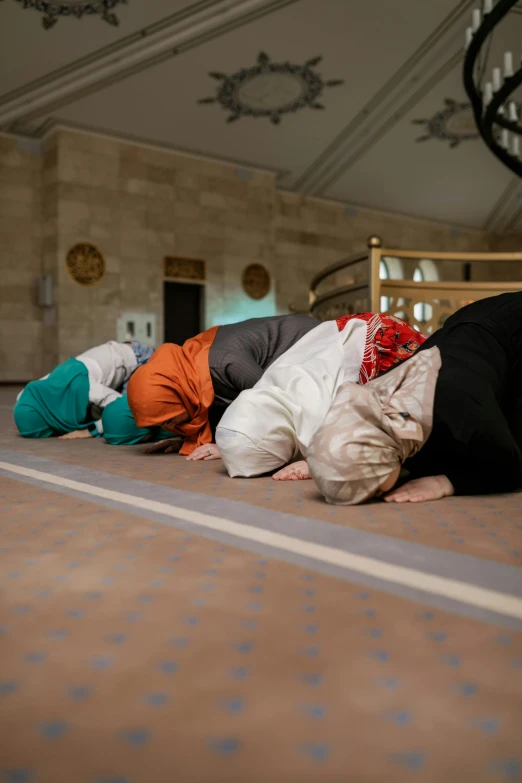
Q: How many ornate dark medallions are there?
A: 3